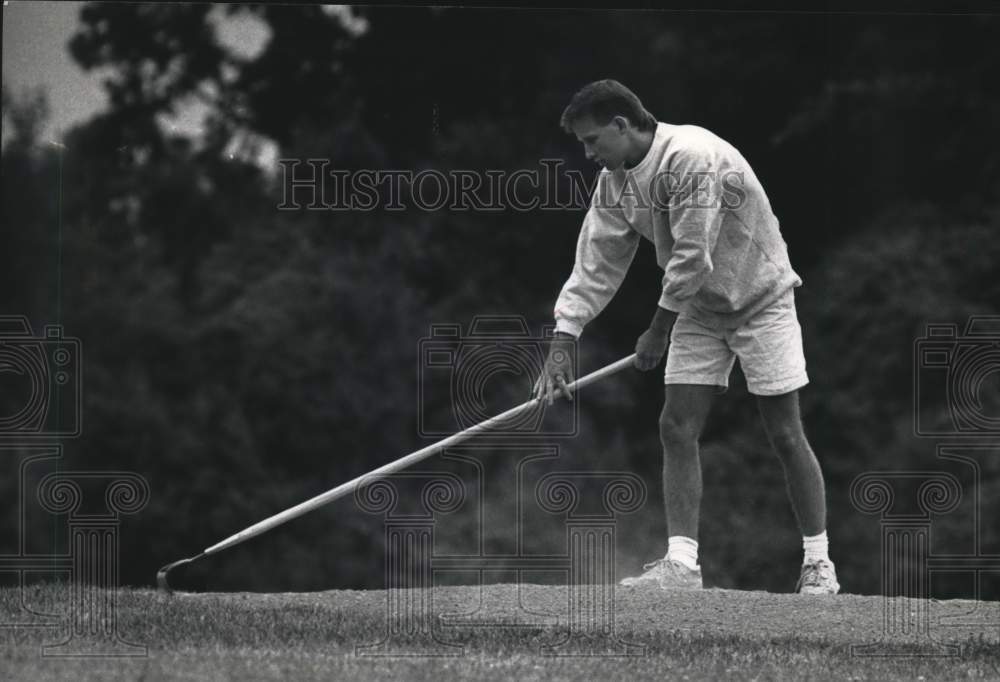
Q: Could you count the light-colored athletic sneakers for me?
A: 2